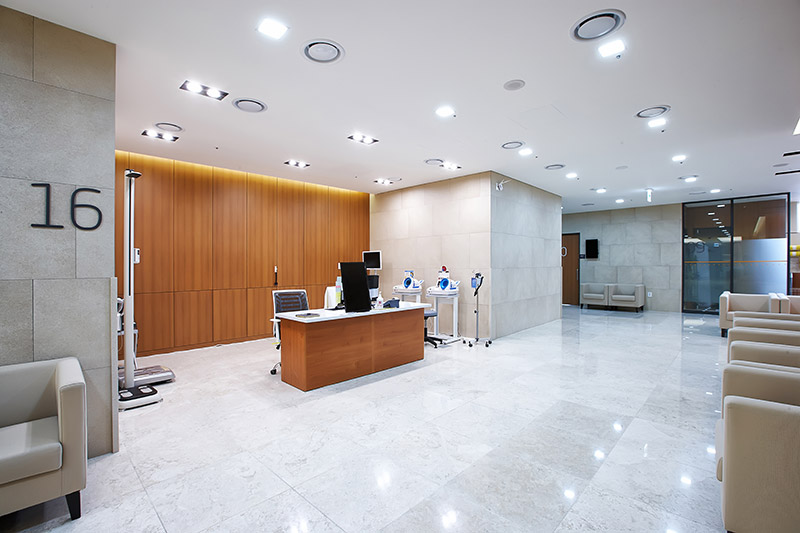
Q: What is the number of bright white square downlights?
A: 11